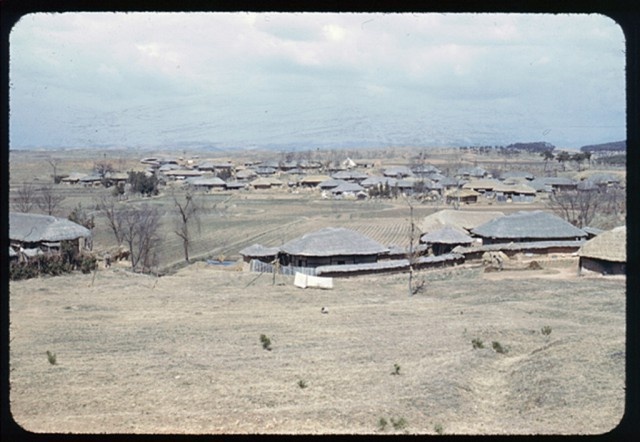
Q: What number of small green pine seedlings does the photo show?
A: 10